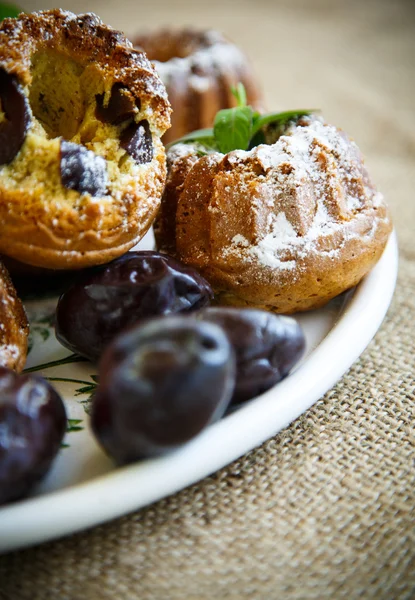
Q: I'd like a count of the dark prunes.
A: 4